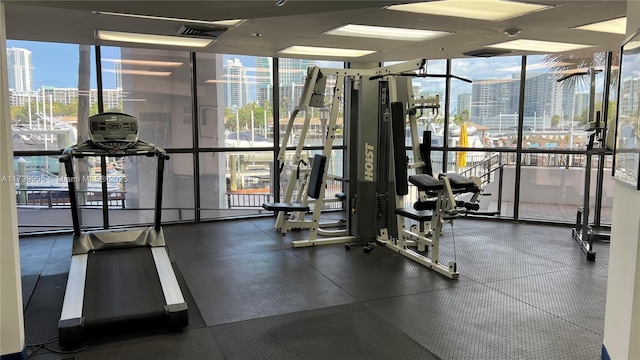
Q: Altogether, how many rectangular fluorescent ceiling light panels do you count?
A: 7